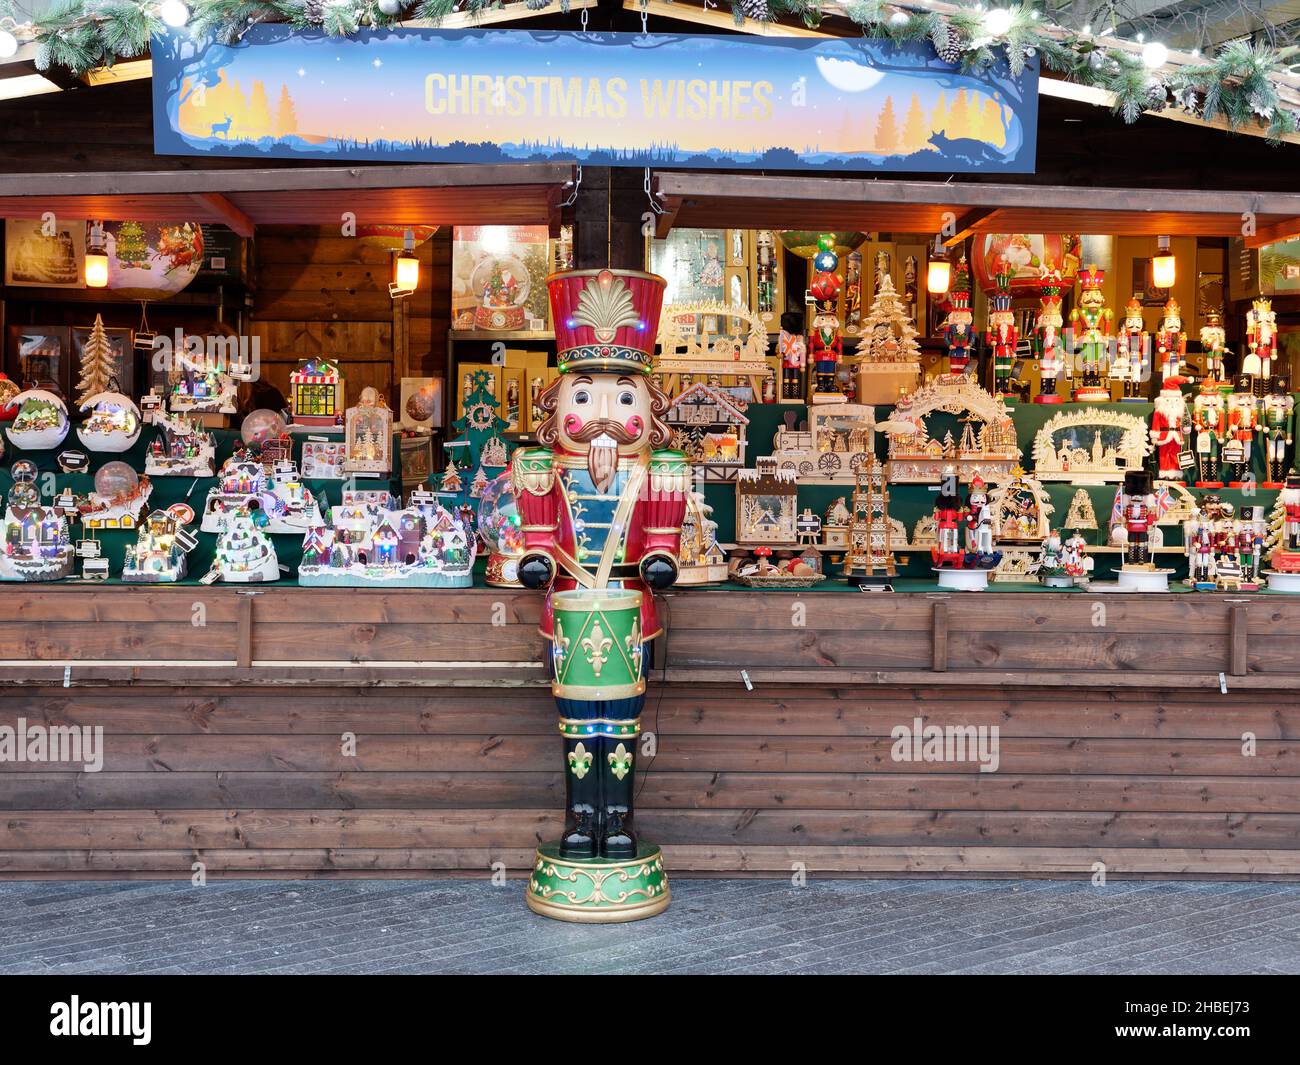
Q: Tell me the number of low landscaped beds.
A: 0